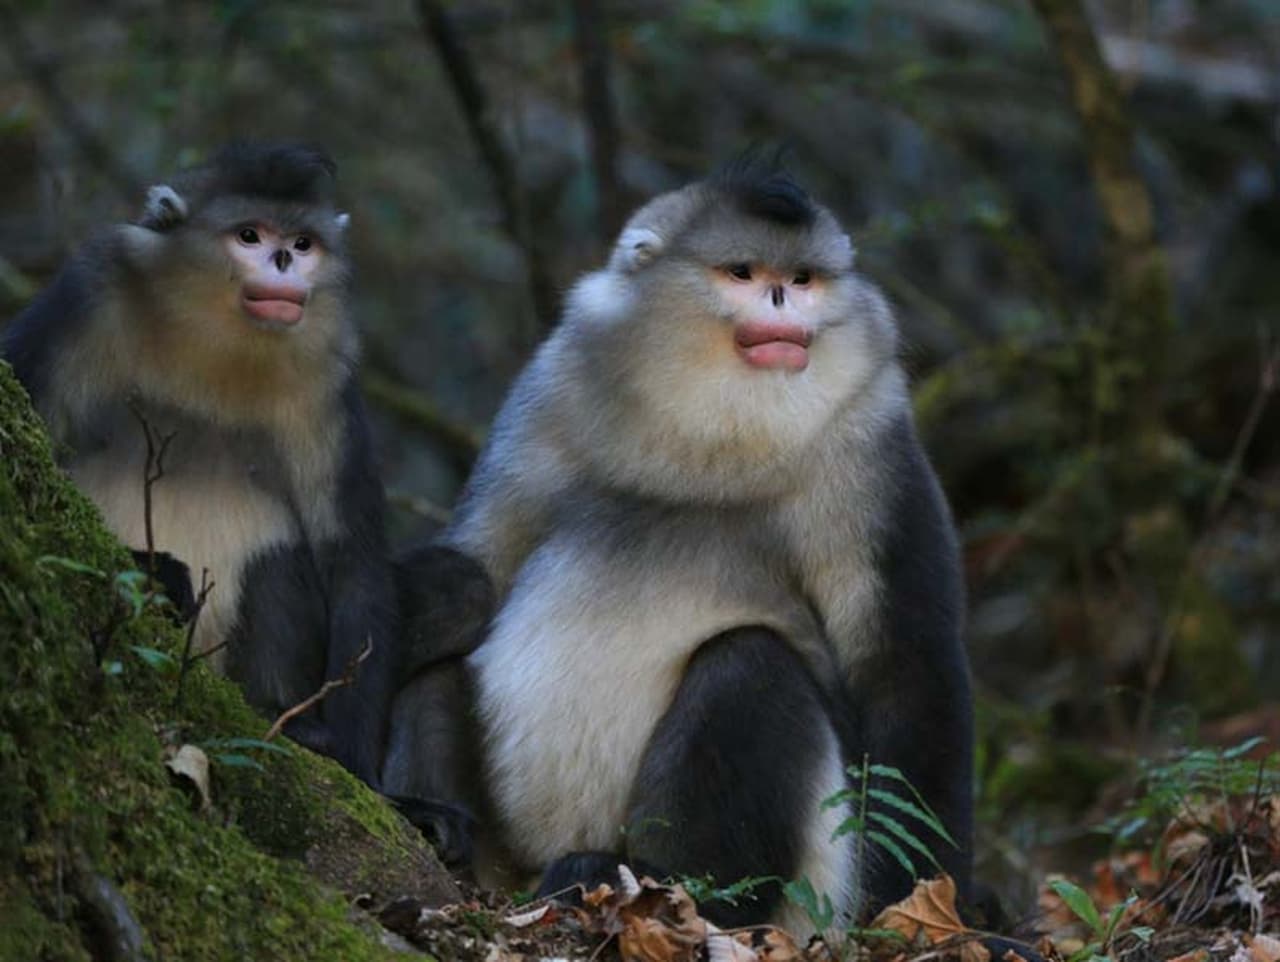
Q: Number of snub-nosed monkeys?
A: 2